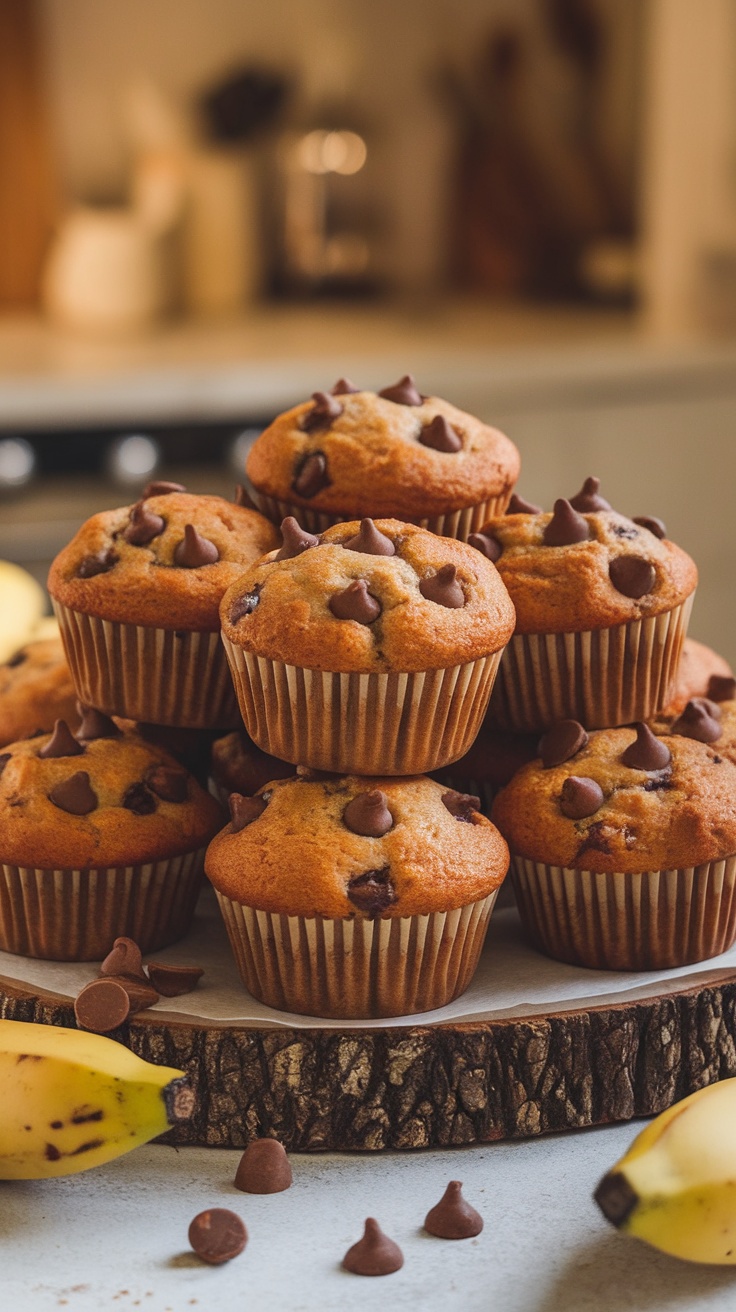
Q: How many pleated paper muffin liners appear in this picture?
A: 7